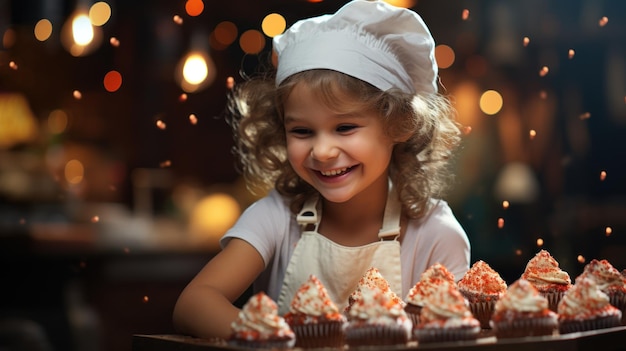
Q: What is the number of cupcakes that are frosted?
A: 11